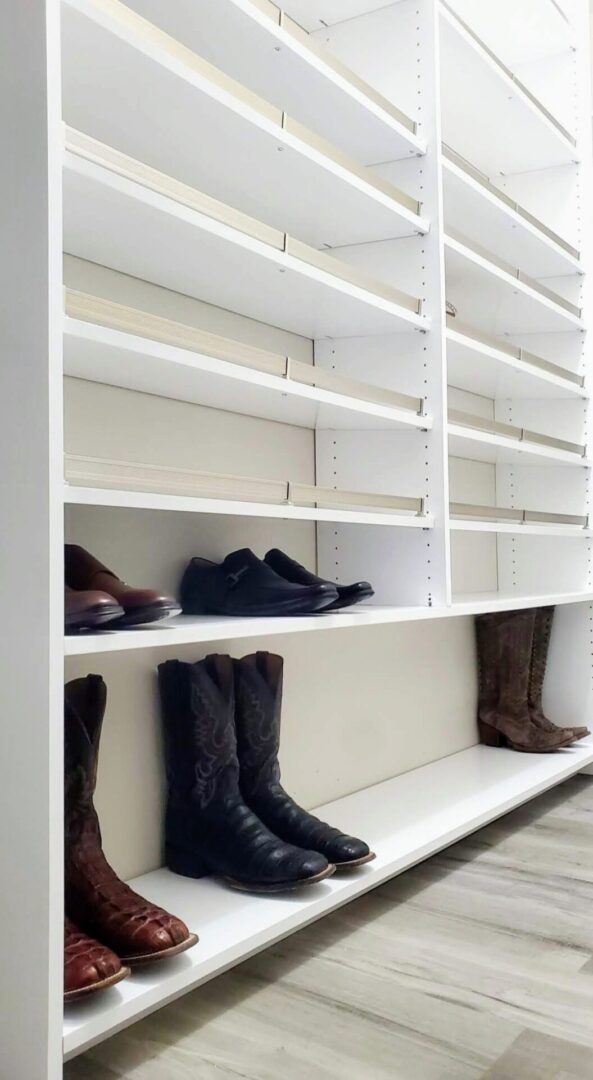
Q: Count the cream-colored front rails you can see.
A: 11